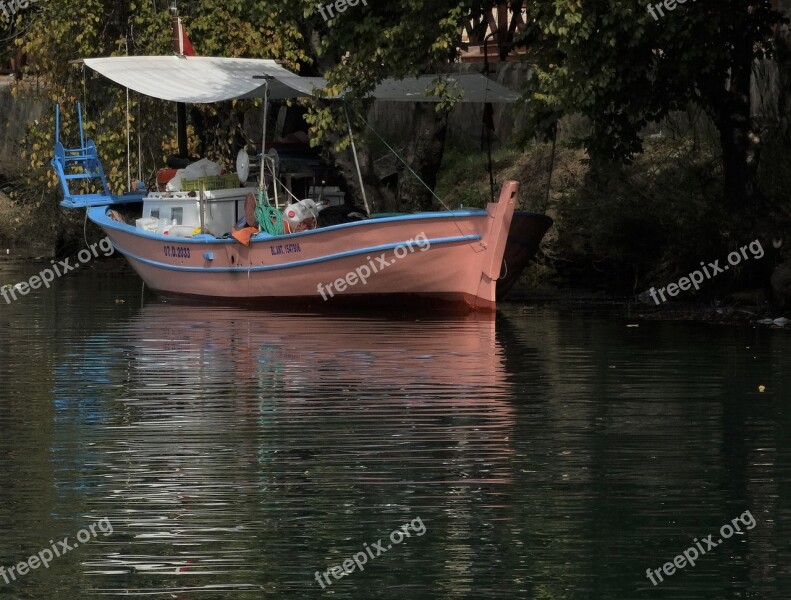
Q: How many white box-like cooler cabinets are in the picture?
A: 1